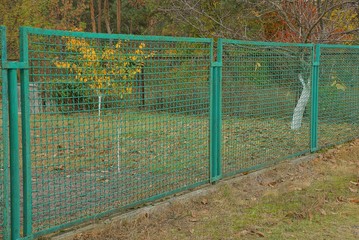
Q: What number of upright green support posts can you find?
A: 3